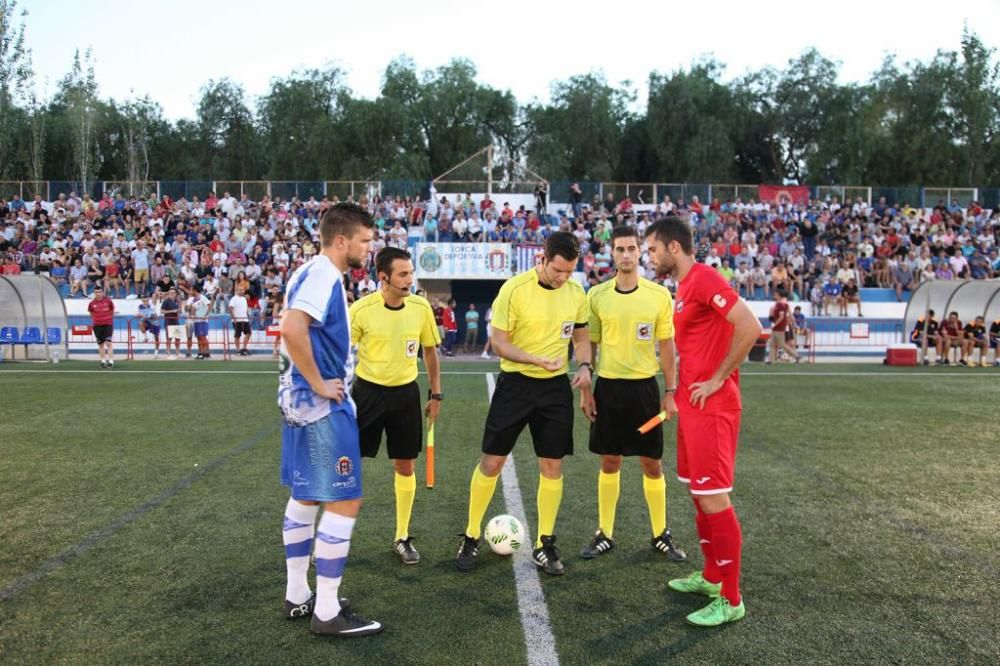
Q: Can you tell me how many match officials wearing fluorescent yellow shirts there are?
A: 3